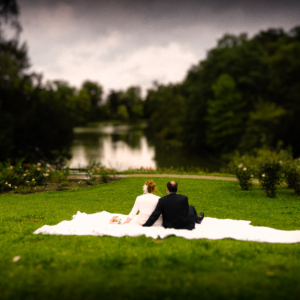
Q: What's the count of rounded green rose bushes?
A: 3